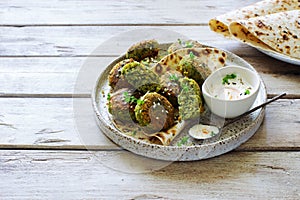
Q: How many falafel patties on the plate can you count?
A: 9